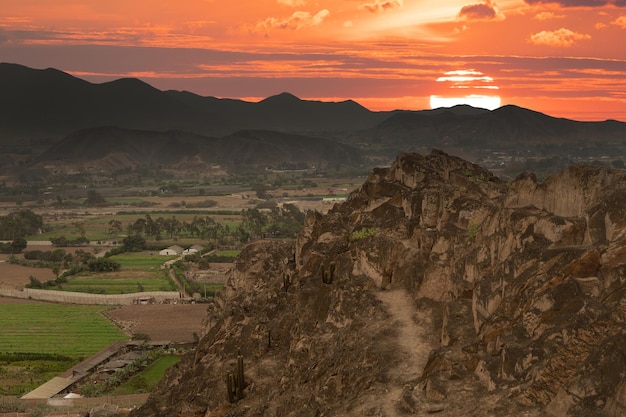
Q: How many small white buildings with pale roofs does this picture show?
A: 2